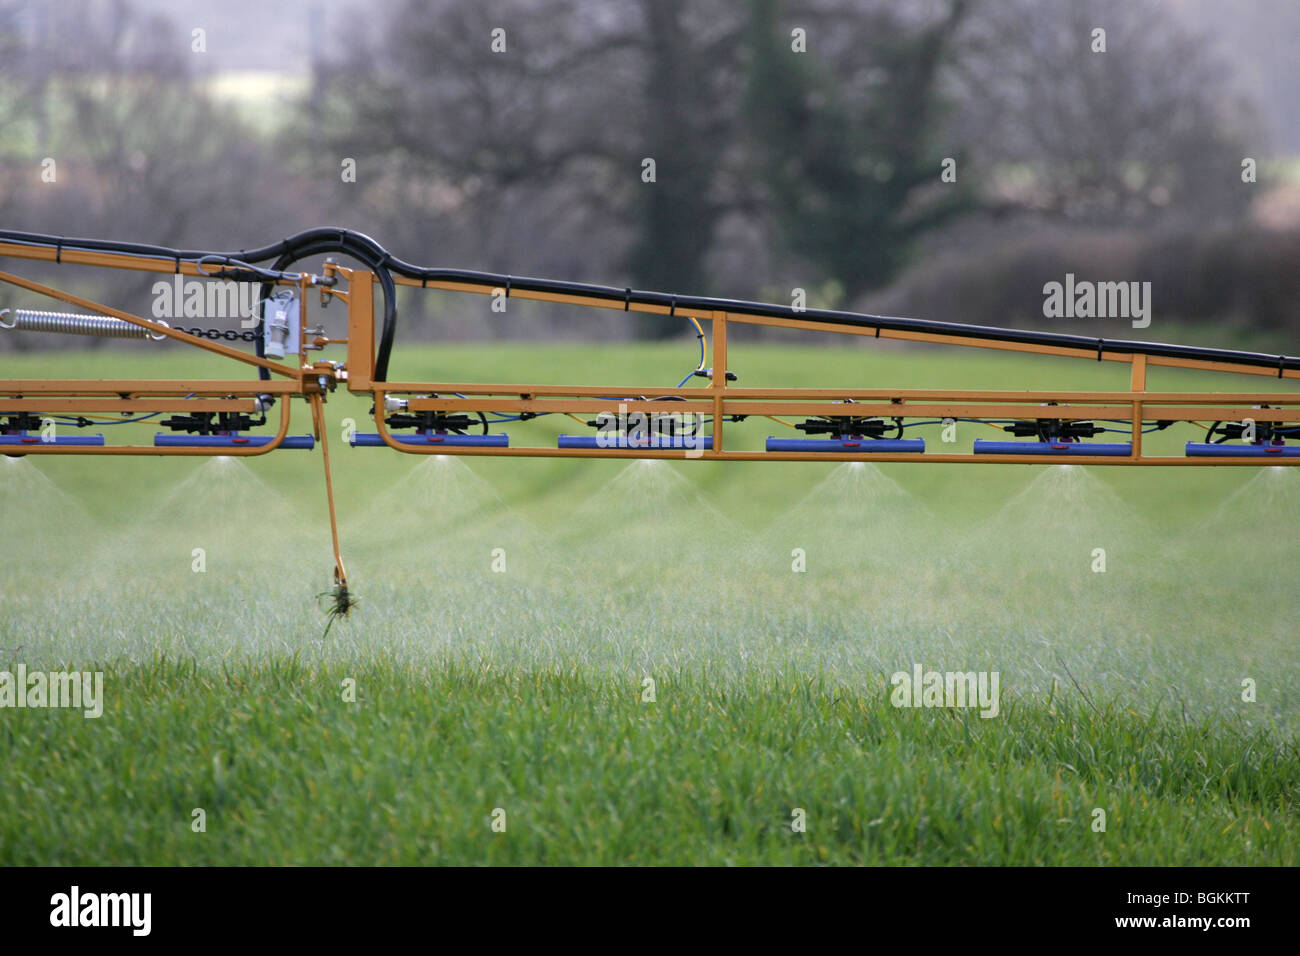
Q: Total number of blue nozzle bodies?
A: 7